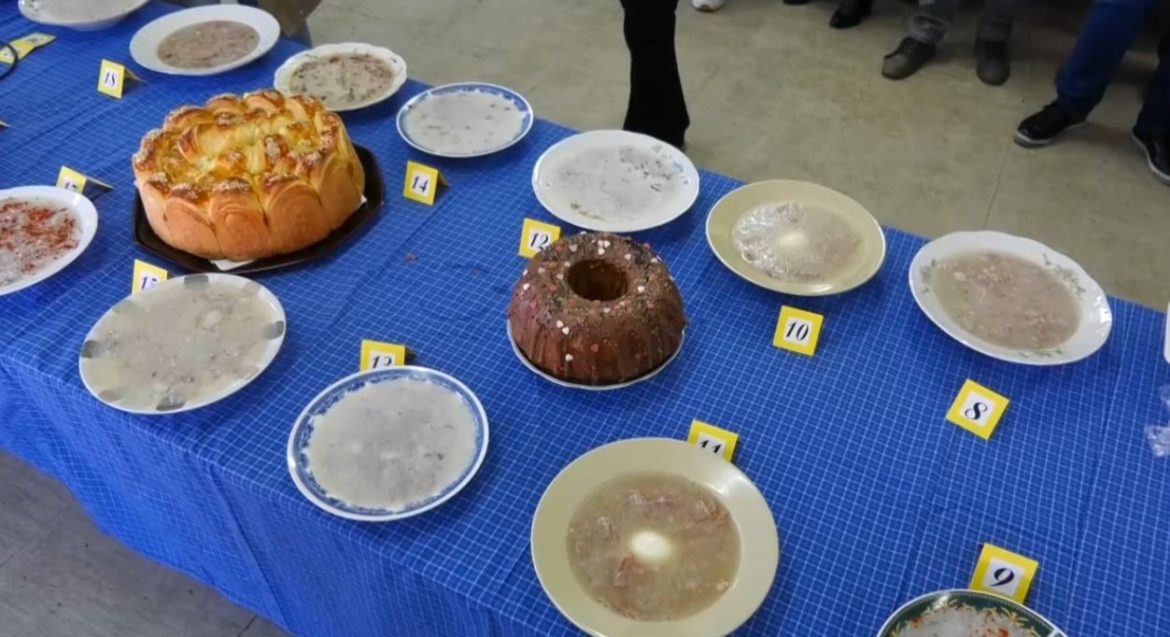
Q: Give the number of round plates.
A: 13